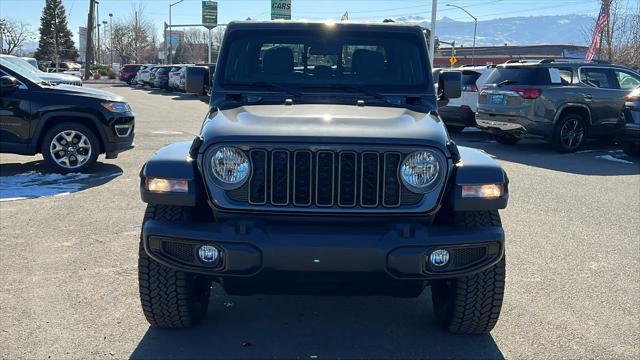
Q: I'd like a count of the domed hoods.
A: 1